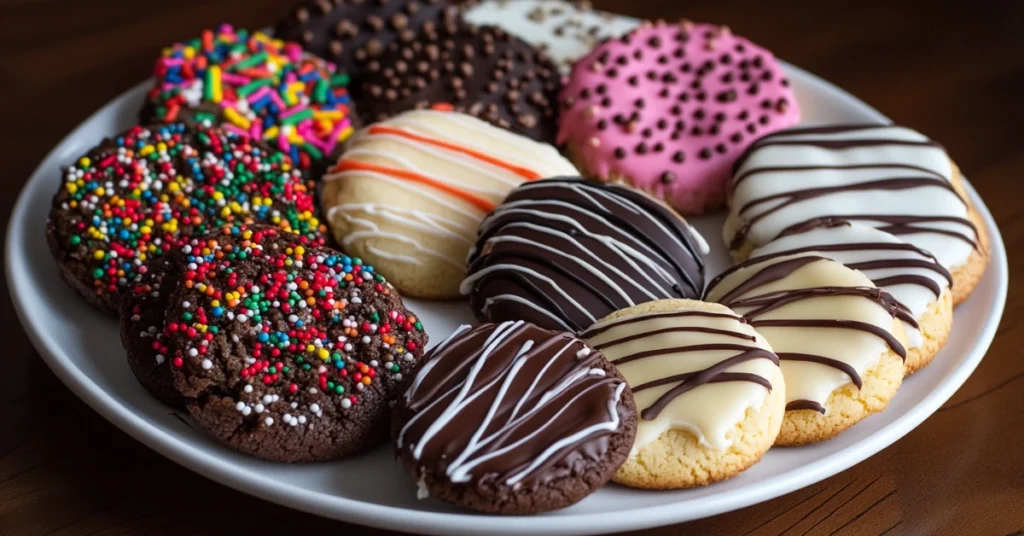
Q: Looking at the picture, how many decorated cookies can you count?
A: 15